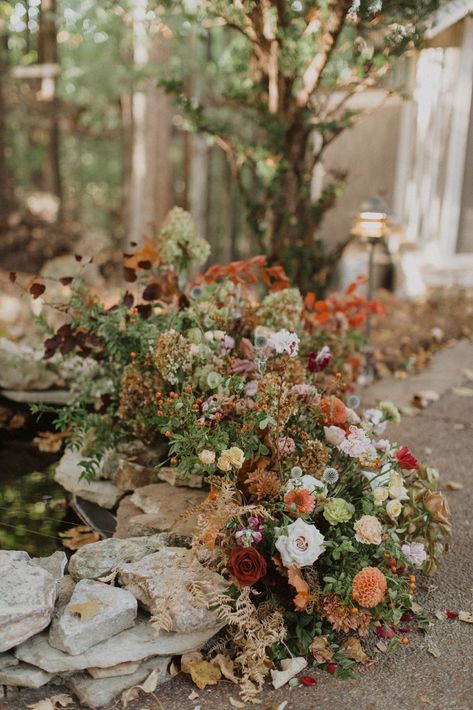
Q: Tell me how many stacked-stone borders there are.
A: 1